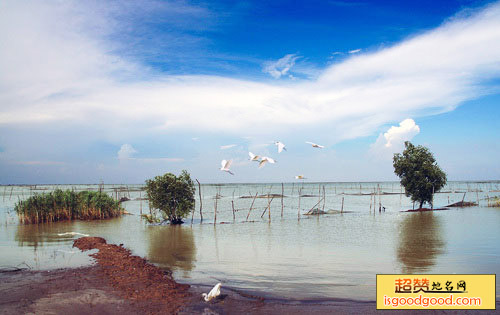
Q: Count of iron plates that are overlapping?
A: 0